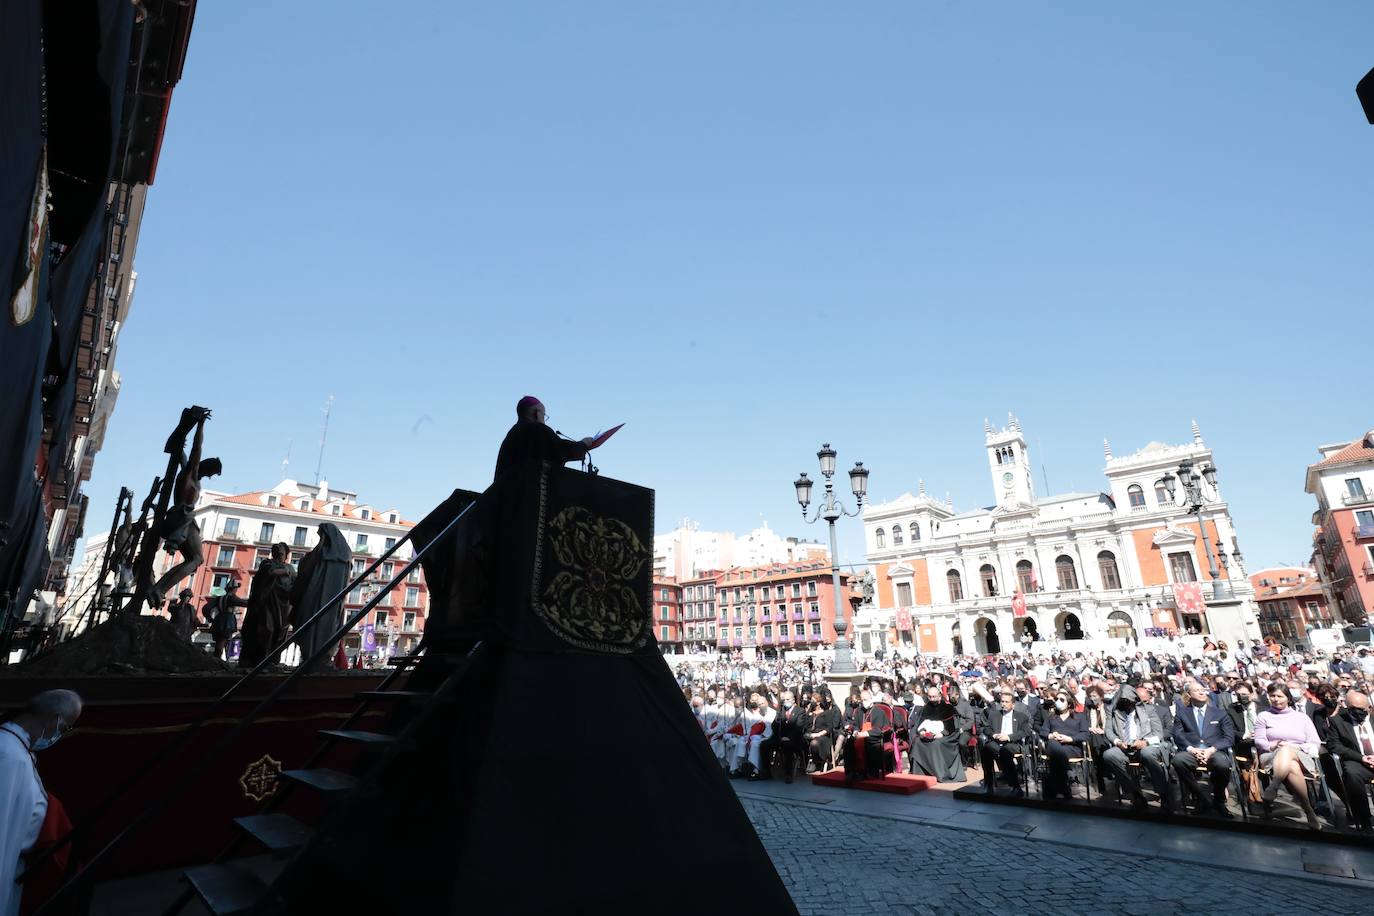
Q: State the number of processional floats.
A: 1